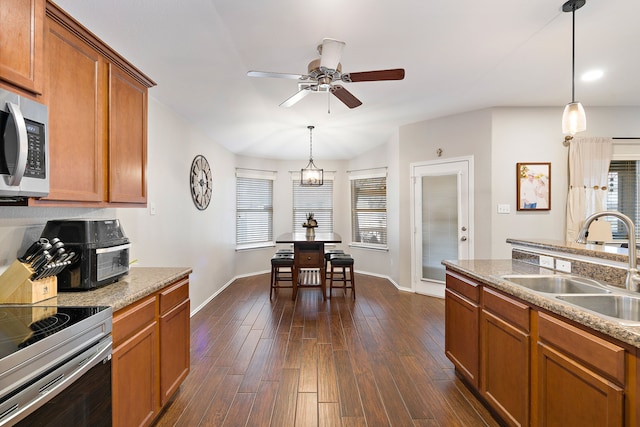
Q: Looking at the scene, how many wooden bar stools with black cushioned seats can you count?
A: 4